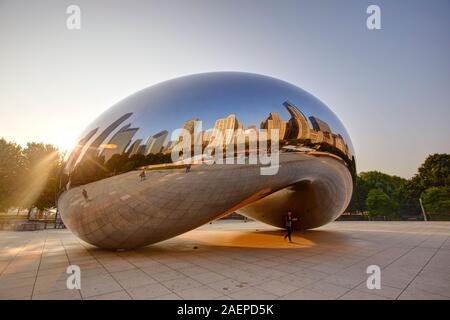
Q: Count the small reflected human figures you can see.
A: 3